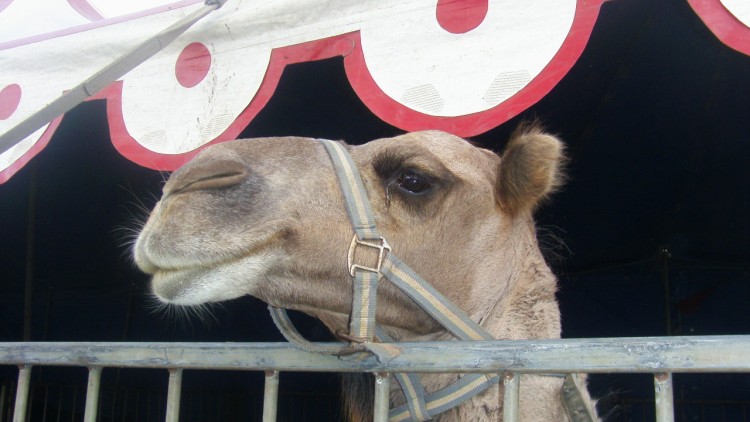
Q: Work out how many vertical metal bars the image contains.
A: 7